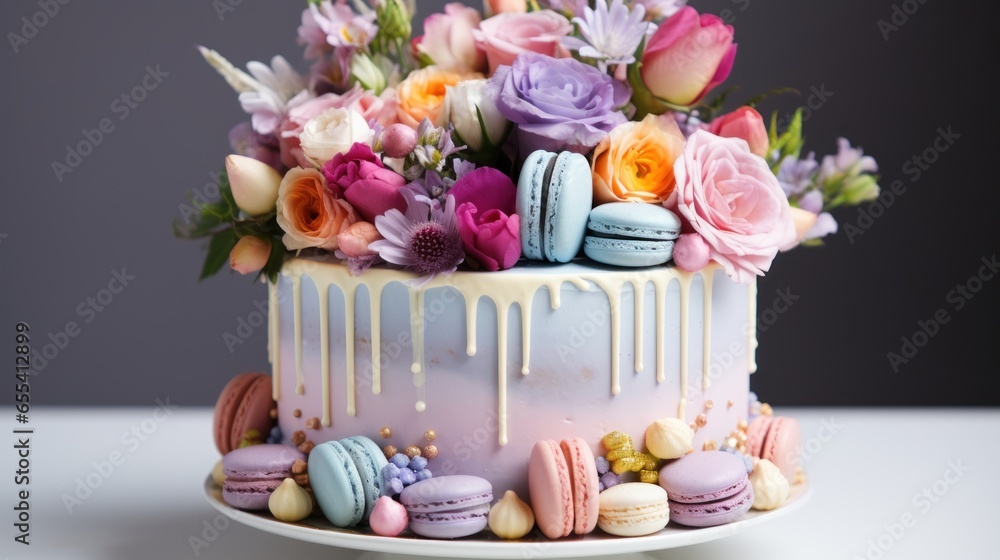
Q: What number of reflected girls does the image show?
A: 0